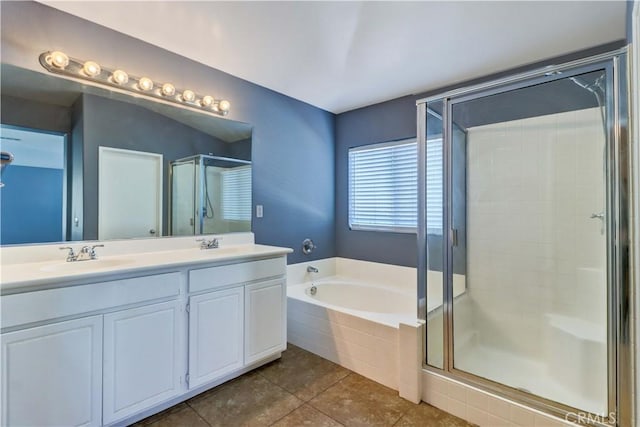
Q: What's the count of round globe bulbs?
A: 8